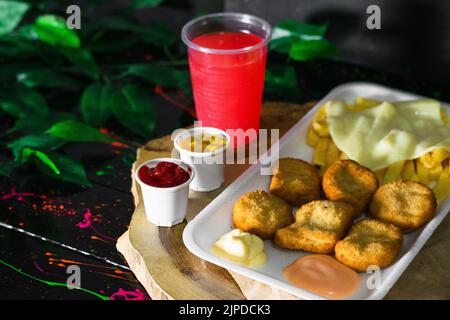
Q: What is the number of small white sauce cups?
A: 2